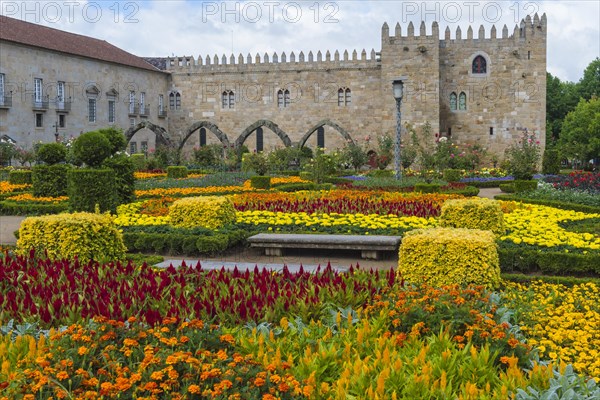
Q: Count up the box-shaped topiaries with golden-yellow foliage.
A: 4